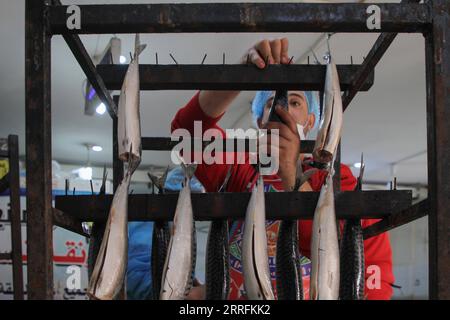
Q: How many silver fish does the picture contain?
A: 6